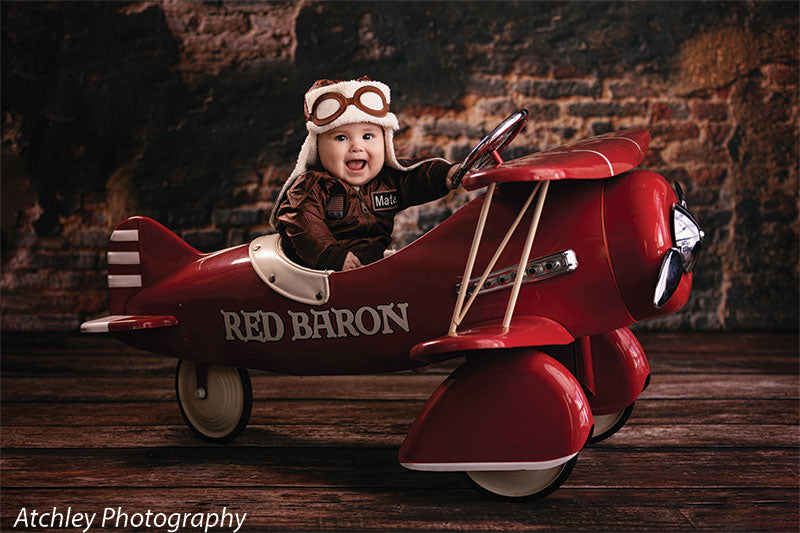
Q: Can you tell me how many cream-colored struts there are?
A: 3